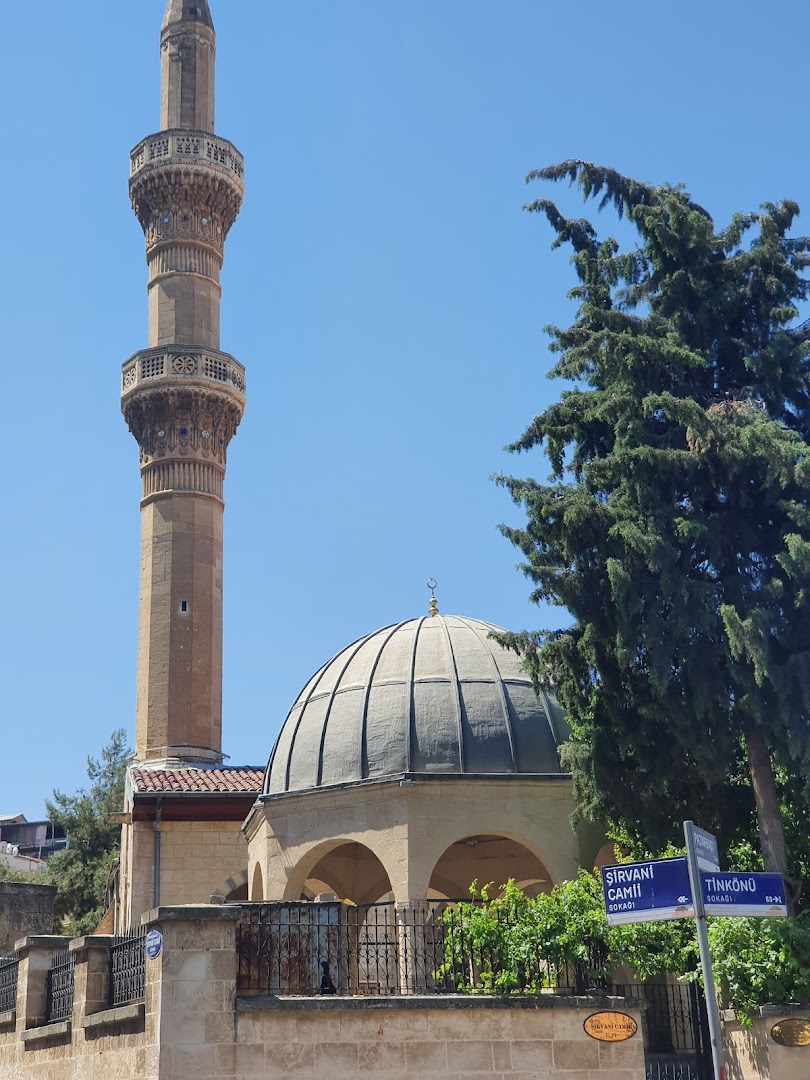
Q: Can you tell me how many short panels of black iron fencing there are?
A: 3